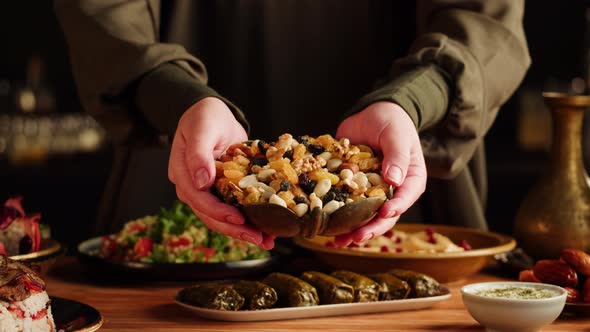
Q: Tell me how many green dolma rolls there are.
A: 7